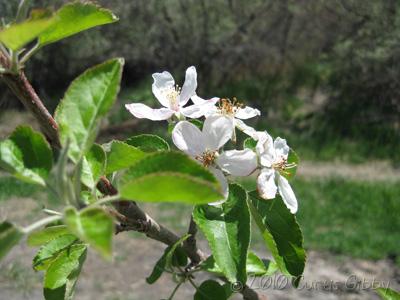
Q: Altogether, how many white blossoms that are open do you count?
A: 4